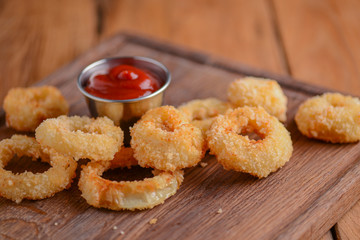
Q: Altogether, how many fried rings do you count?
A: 9